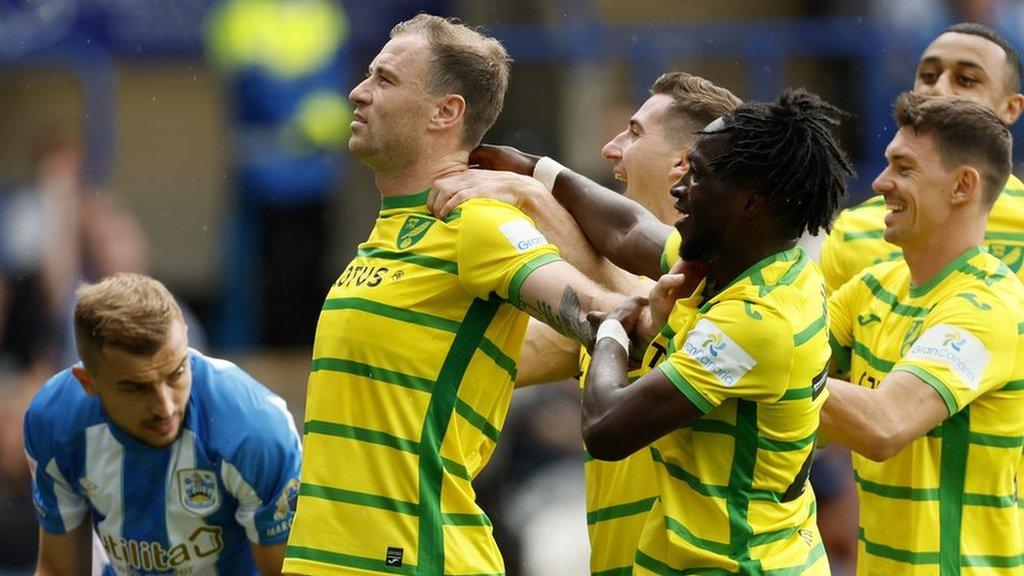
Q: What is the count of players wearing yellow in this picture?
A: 5